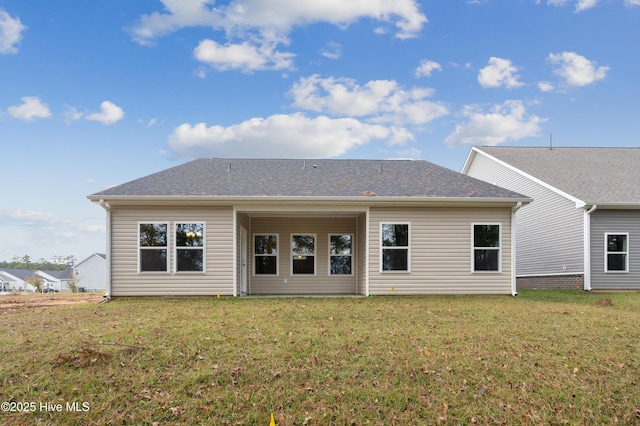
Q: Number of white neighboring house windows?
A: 1